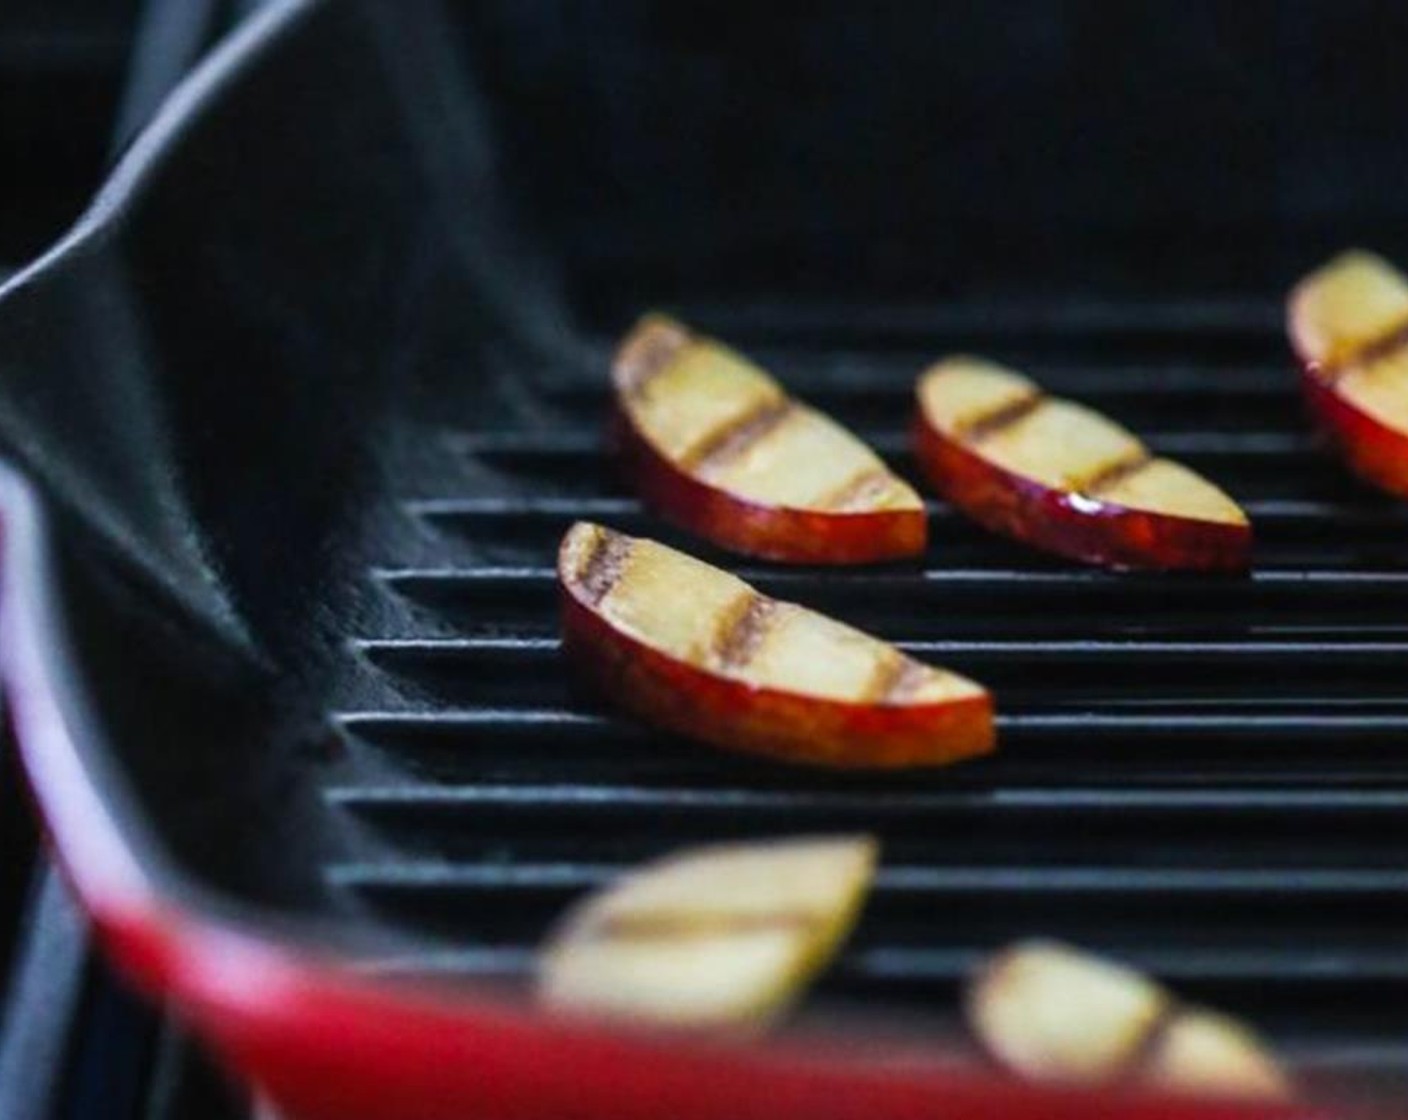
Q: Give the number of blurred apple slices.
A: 2